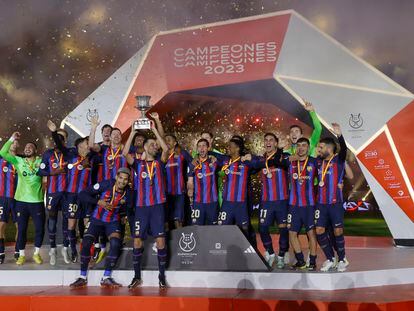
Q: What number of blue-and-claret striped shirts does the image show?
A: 14